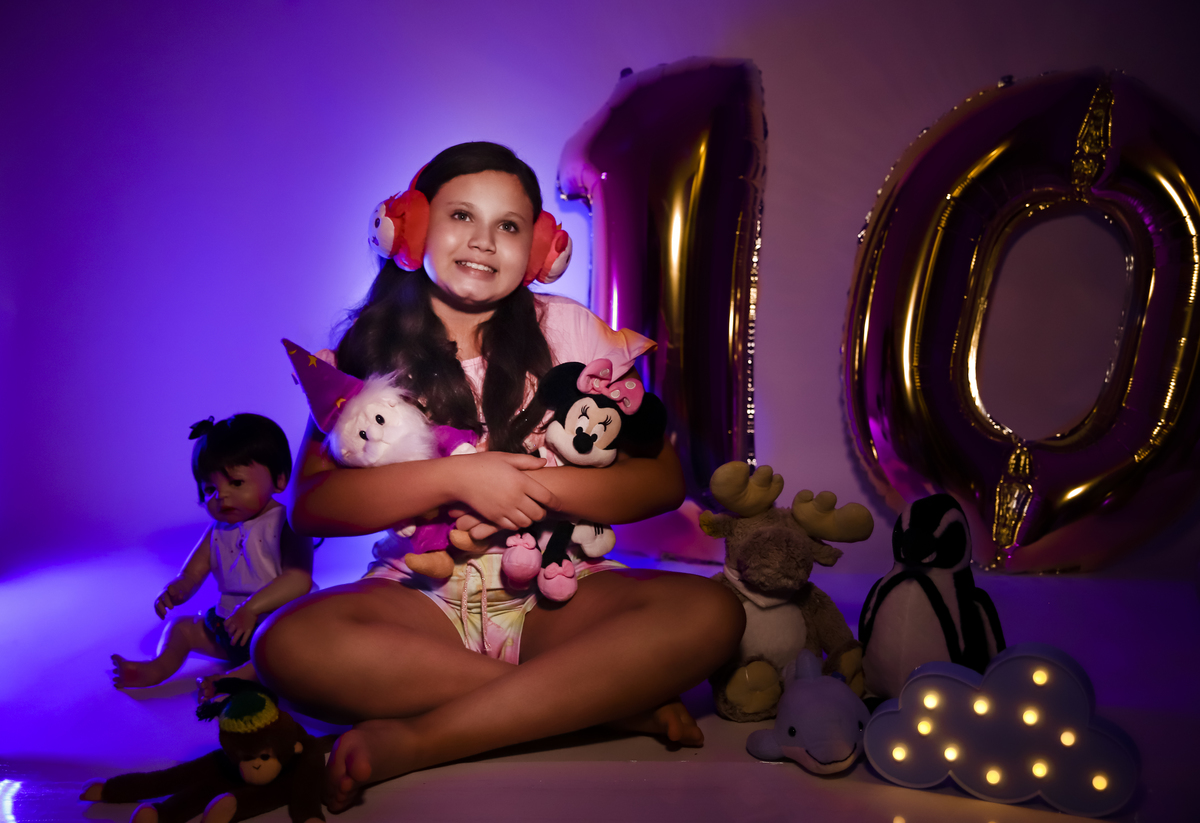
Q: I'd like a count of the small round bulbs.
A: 11